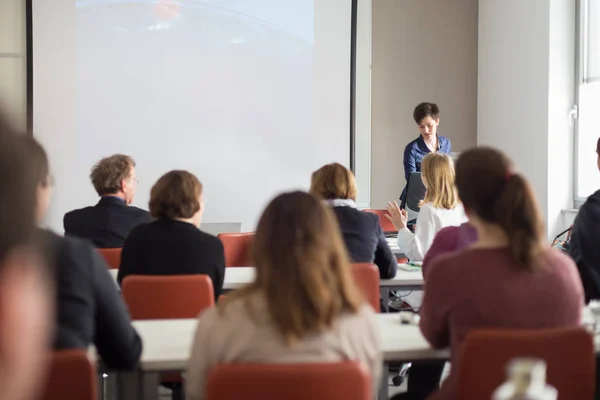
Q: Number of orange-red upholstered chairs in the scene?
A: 8